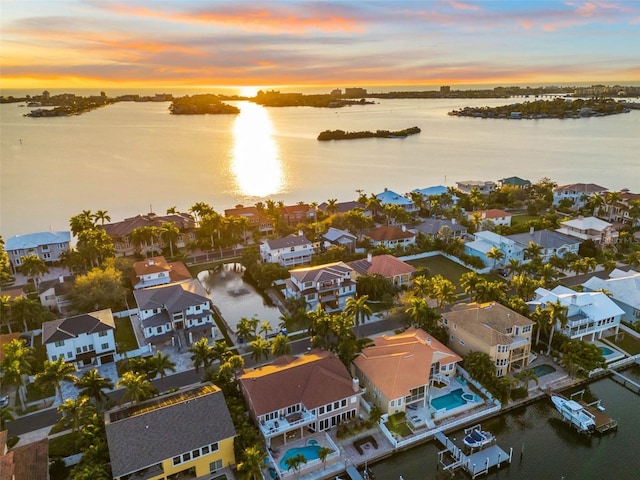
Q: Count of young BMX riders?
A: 0